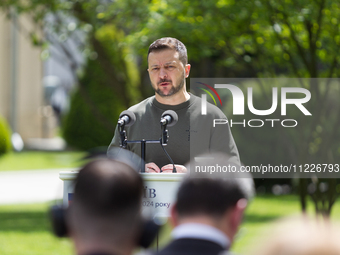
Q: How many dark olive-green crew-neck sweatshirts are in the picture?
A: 1